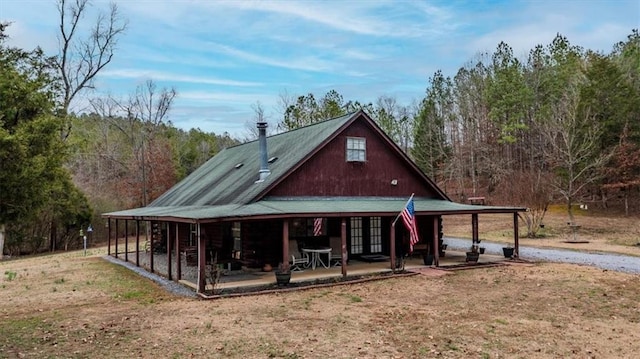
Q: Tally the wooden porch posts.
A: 14